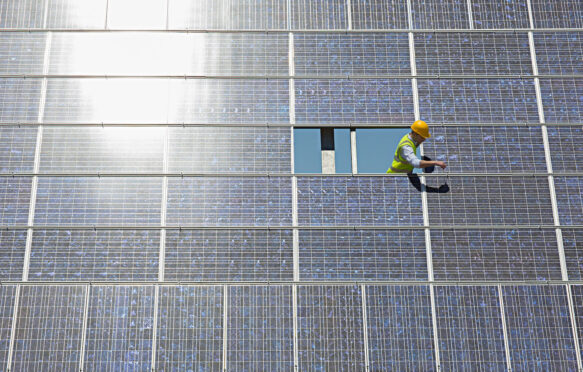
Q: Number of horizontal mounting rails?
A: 6